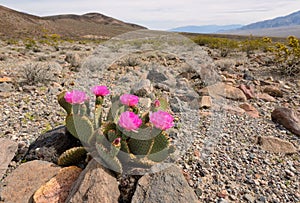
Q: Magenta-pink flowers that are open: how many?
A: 5